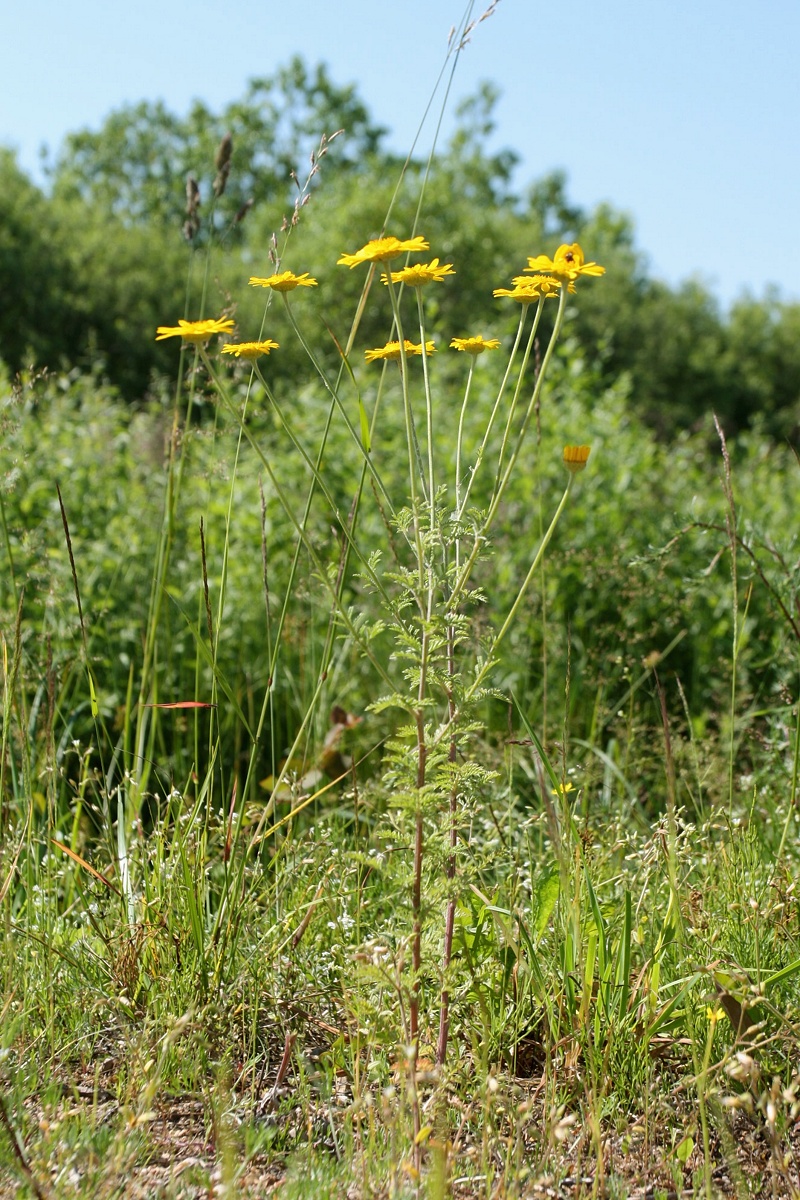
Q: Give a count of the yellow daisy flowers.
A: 11